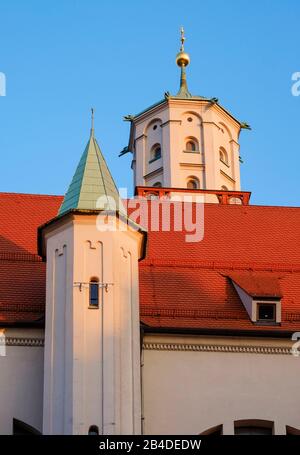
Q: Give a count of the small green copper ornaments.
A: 6